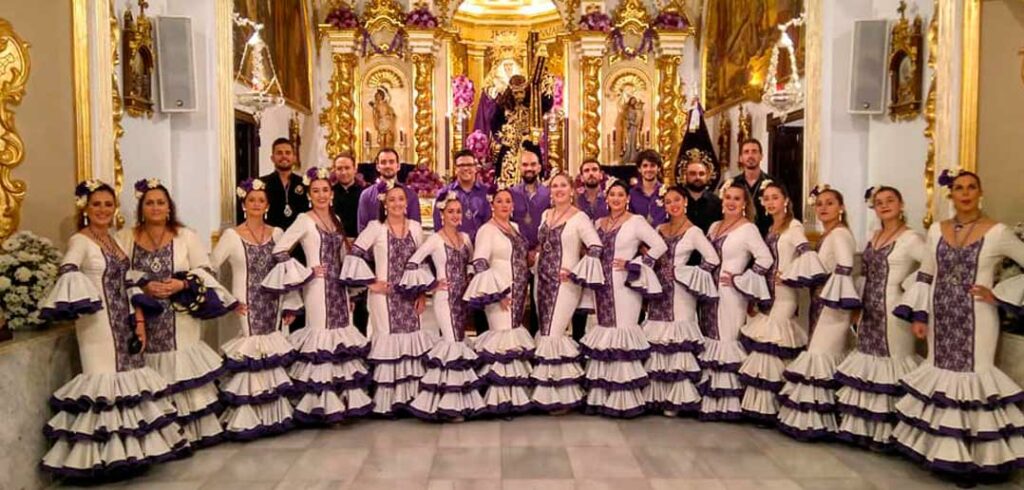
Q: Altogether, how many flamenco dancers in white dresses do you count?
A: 15